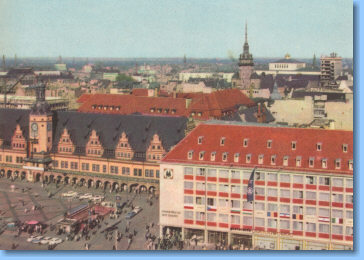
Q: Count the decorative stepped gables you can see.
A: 5